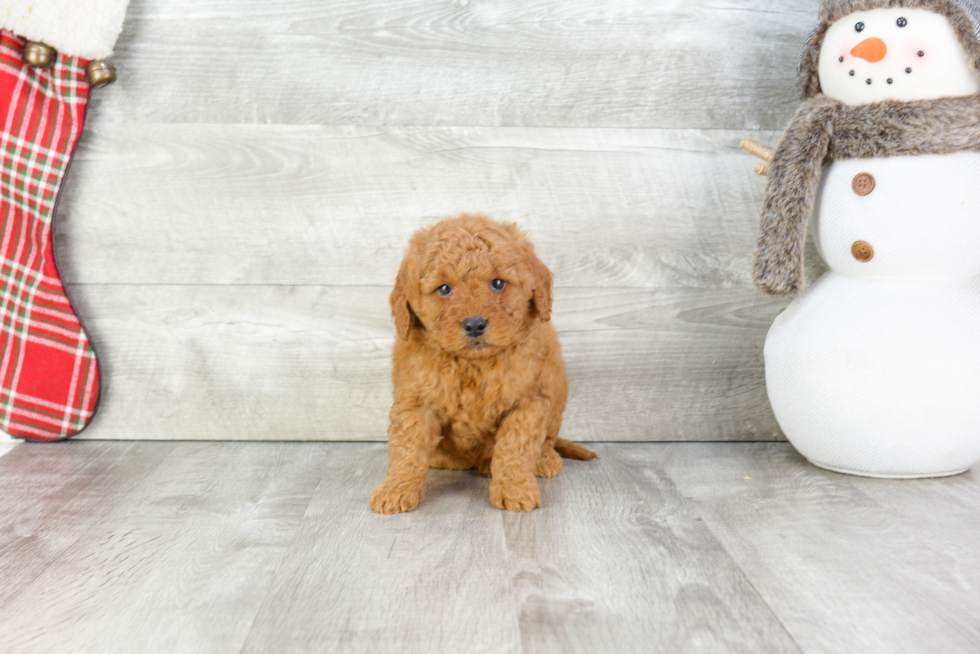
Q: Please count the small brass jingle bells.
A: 2